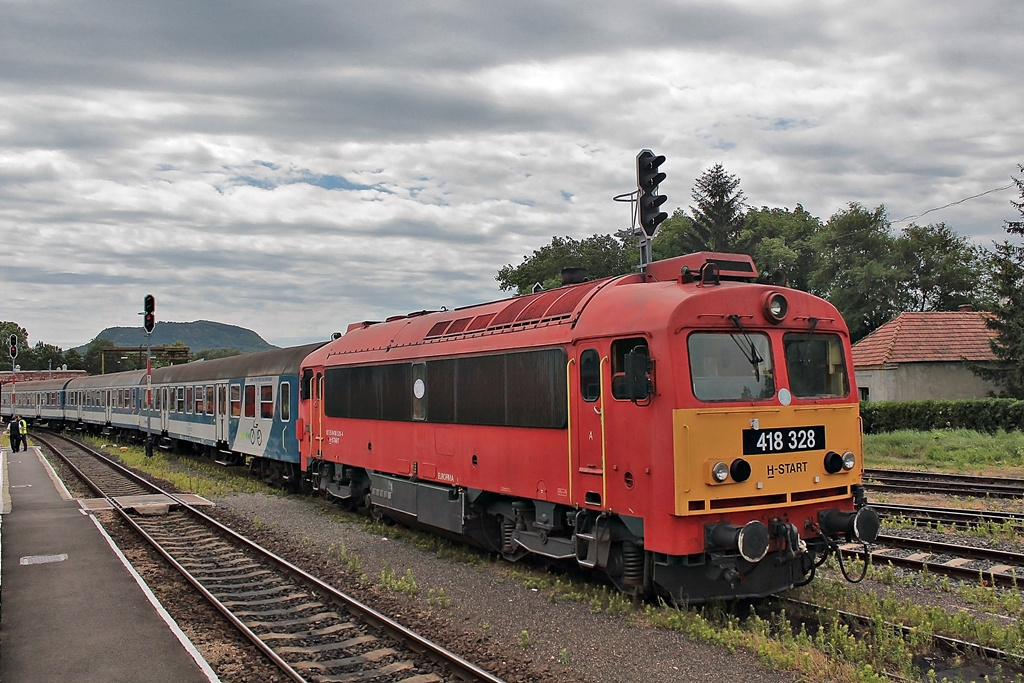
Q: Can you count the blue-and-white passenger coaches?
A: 3